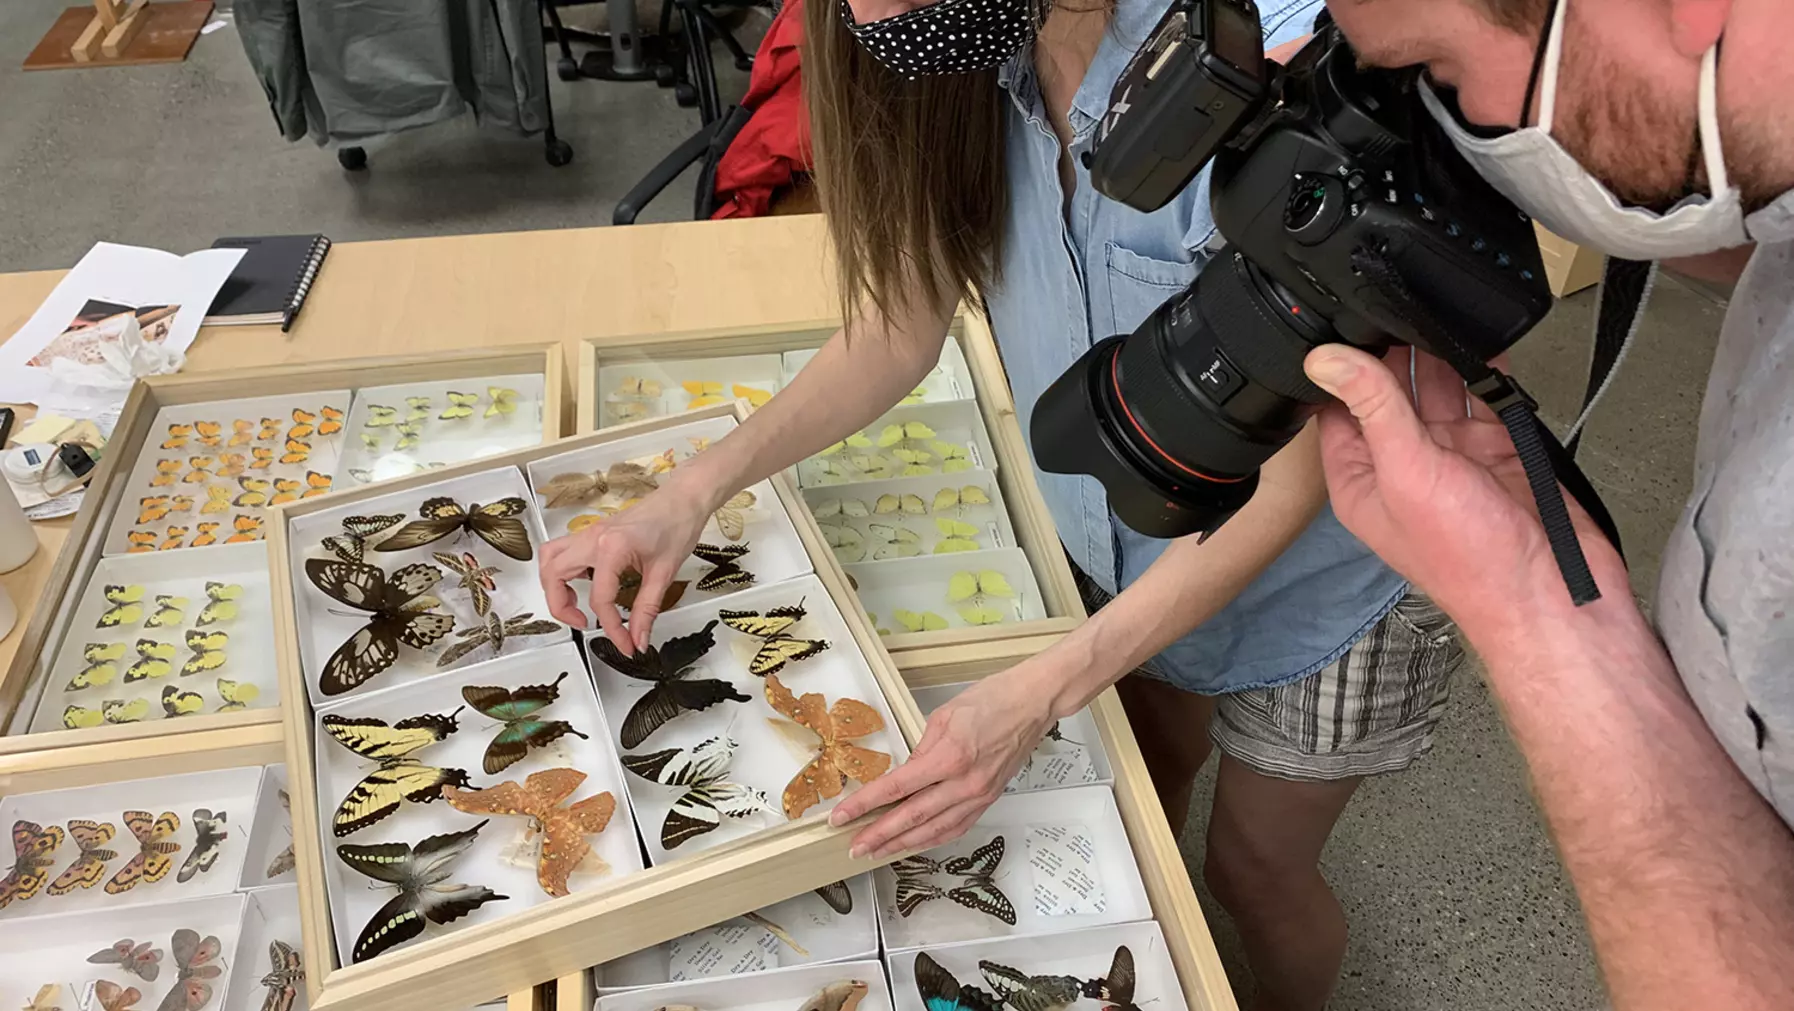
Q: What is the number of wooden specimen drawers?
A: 5